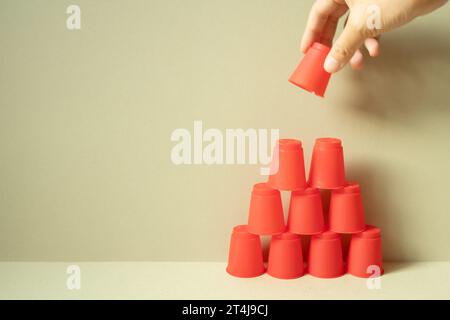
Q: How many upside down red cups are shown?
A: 10